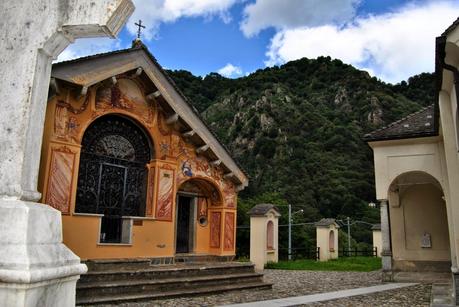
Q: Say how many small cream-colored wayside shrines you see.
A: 3